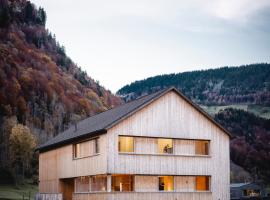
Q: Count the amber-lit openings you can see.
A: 6